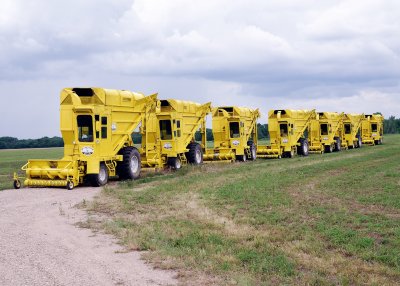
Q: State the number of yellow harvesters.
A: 7